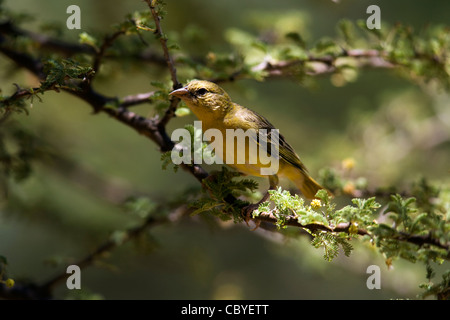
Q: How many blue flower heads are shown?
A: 0